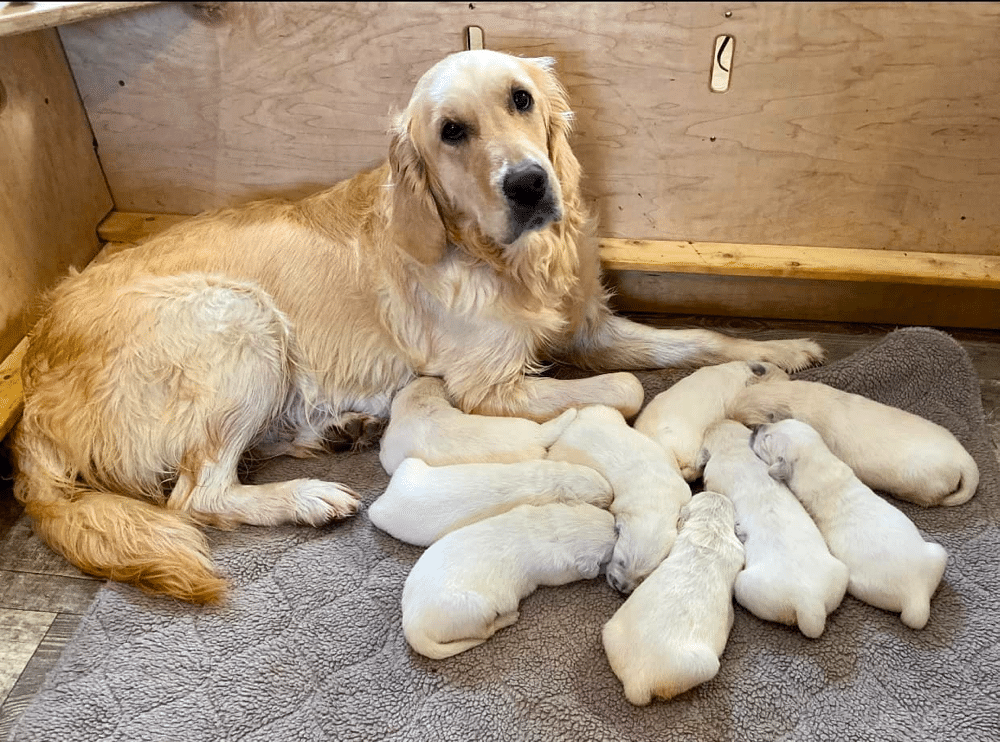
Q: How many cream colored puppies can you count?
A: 9